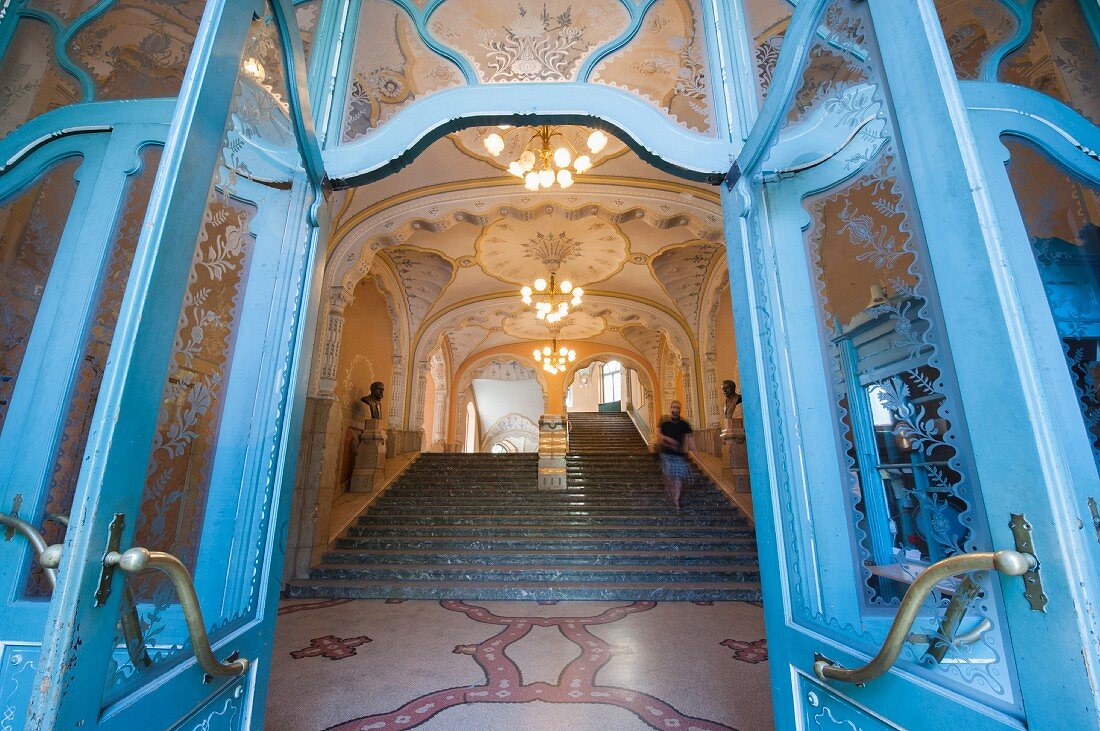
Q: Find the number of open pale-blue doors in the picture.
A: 2